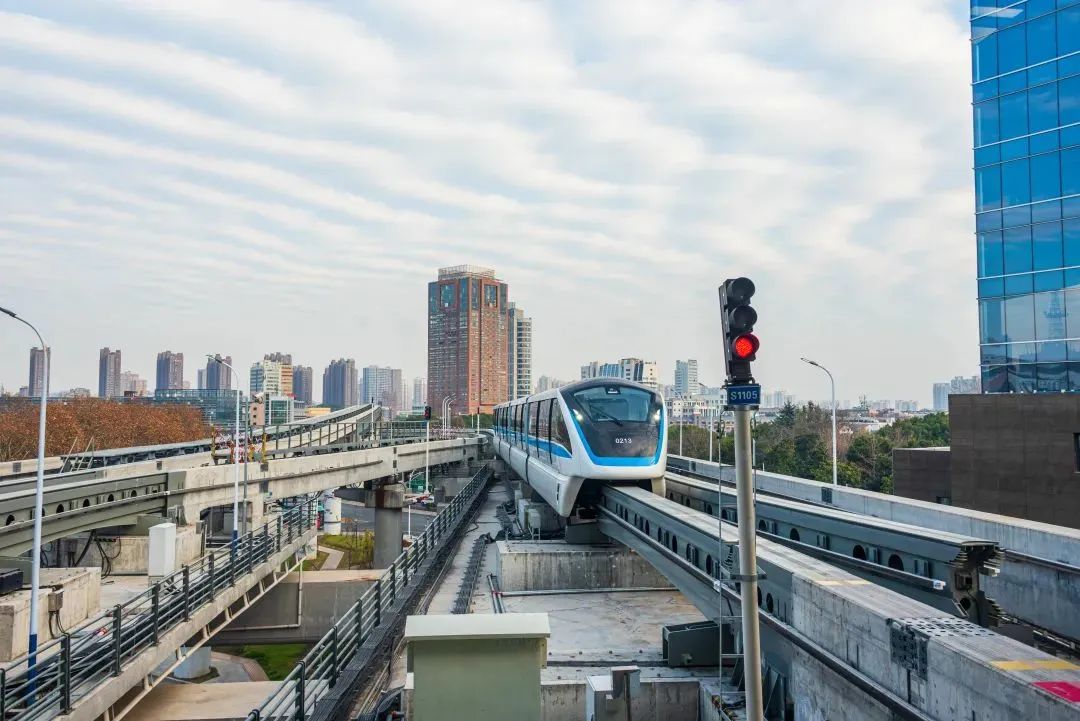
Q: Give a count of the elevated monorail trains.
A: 1